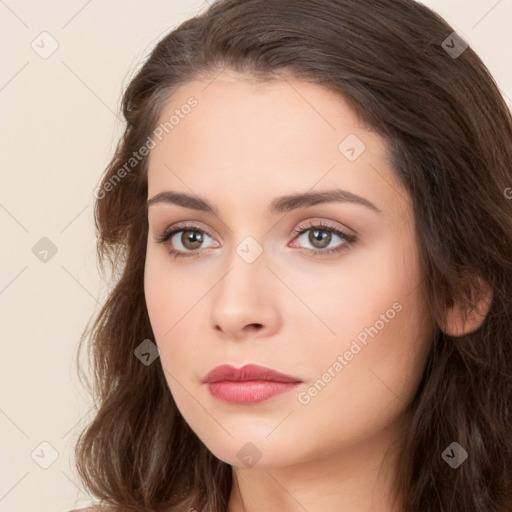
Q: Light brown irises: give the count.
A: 2